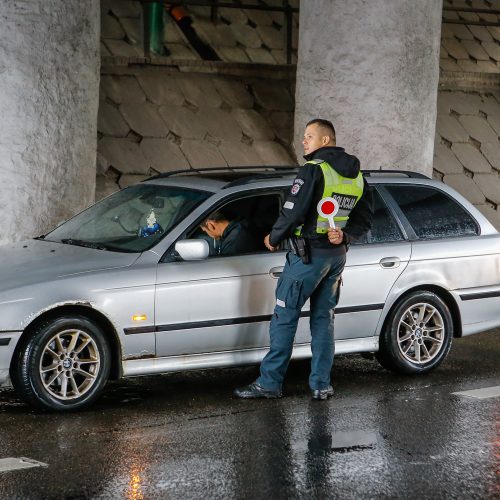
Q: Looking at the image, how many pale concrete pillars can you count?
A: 2